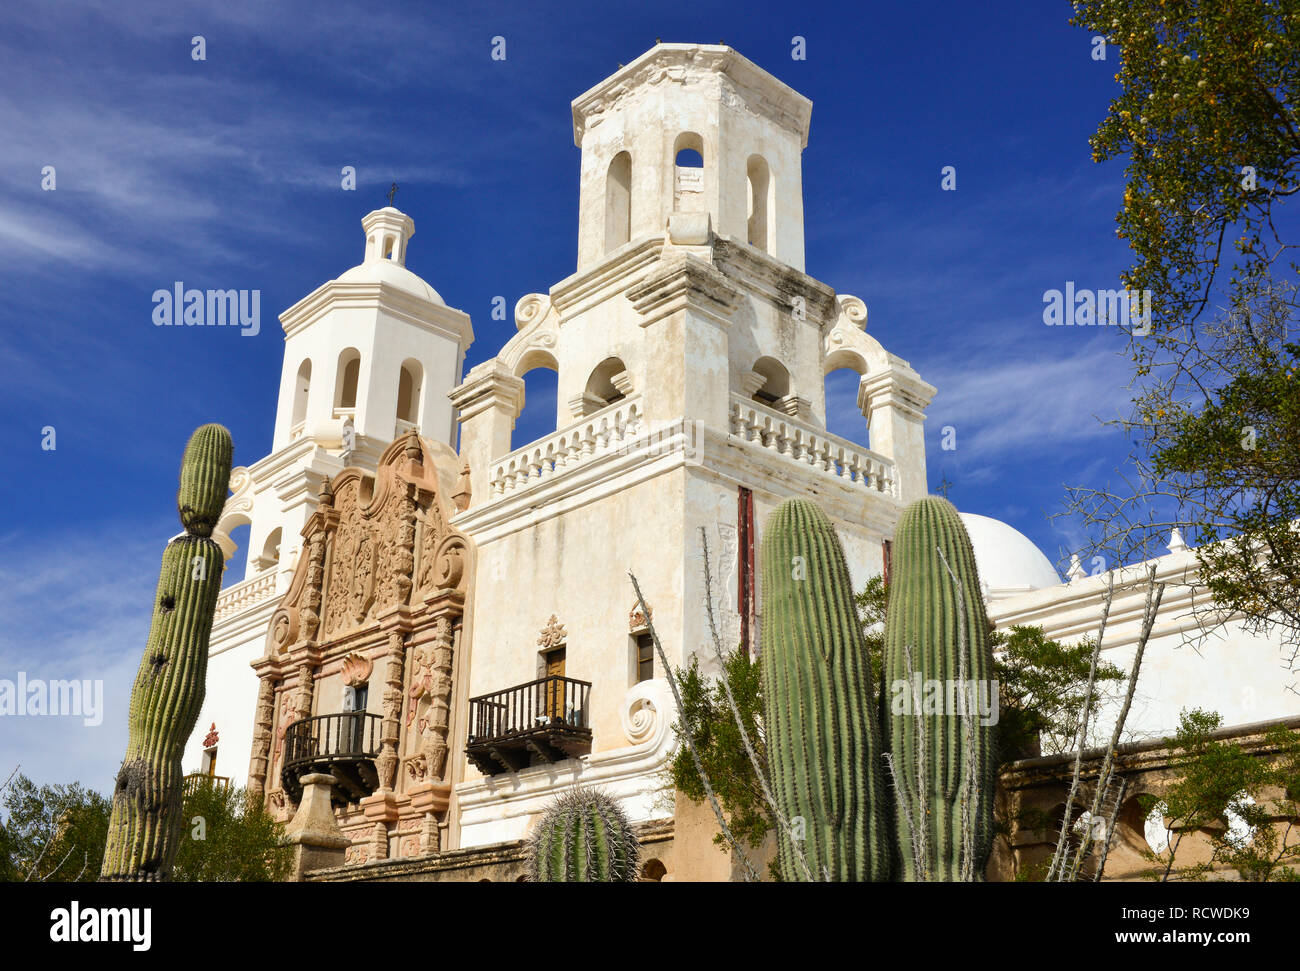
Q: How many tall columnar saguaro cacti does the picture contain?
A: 3